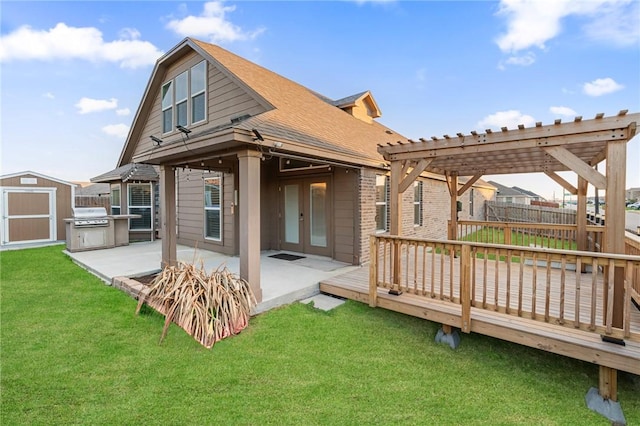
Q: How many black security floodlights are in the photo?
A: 3